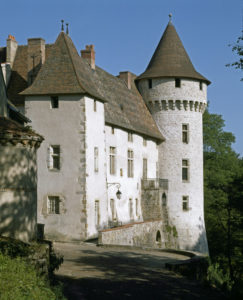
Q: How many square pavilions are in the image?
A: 1